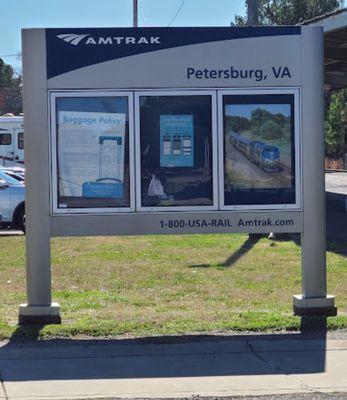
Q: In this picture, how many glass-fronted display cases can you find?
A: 3